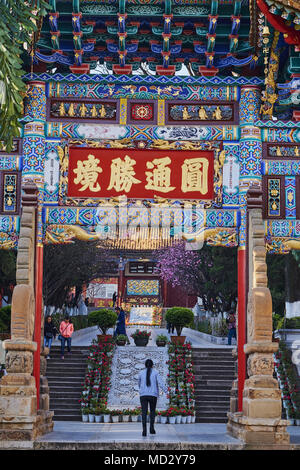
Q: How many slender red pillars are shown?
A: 2